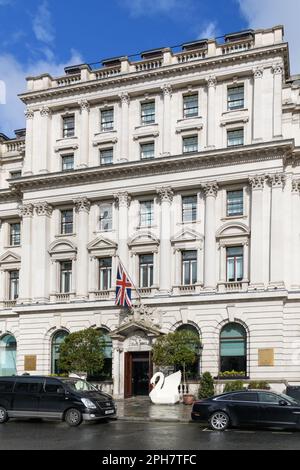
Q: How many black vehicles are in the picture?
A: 2